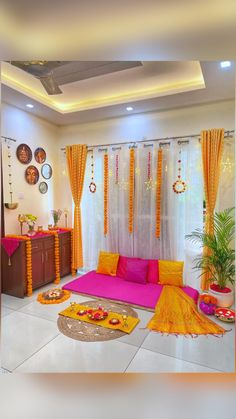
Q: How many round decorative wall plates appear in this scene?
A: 5